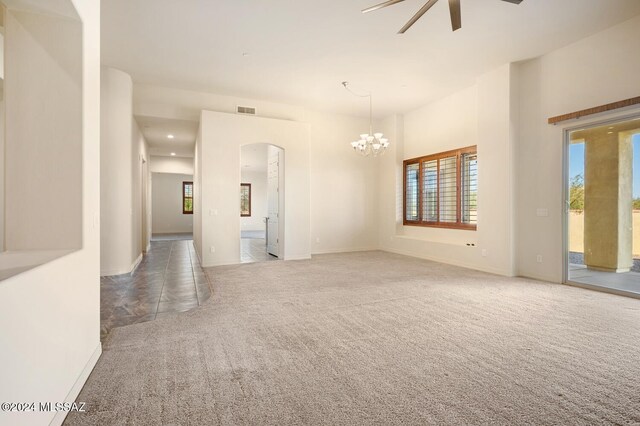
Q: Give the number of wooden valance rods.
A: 1